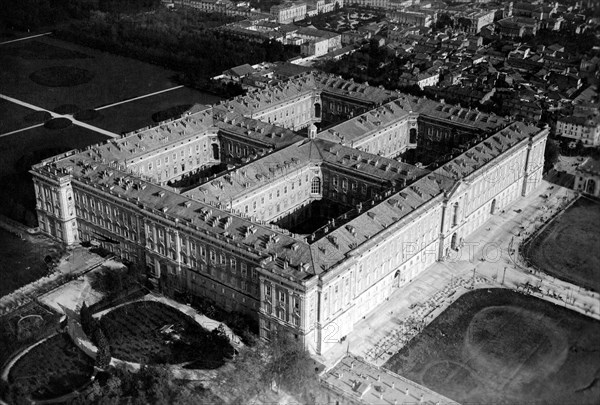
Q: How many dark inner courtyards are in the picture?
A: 4